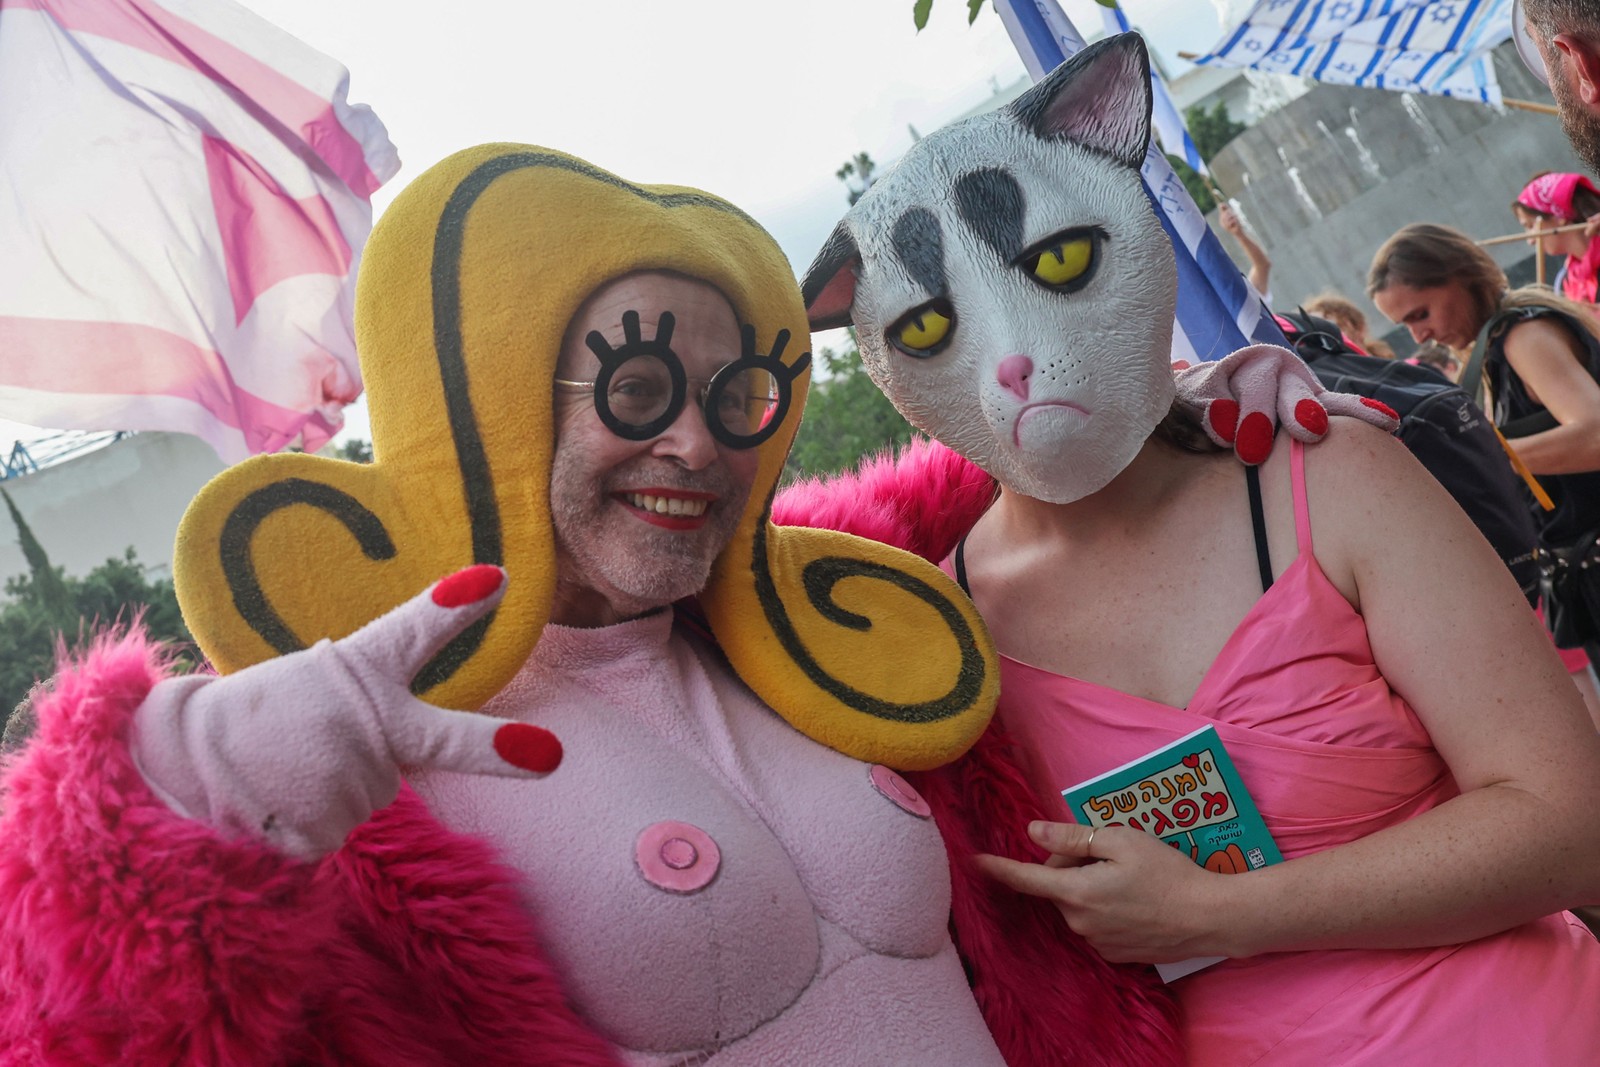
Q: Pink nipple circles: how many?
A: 2